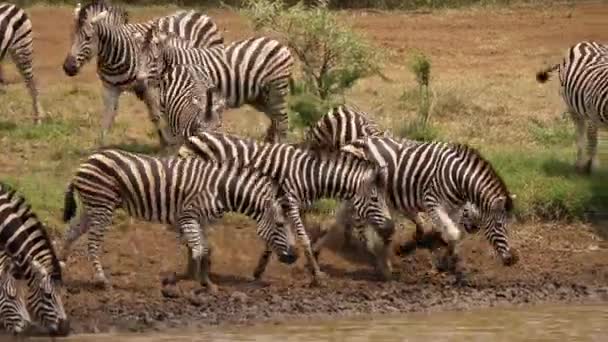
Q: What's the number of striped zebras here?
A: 11